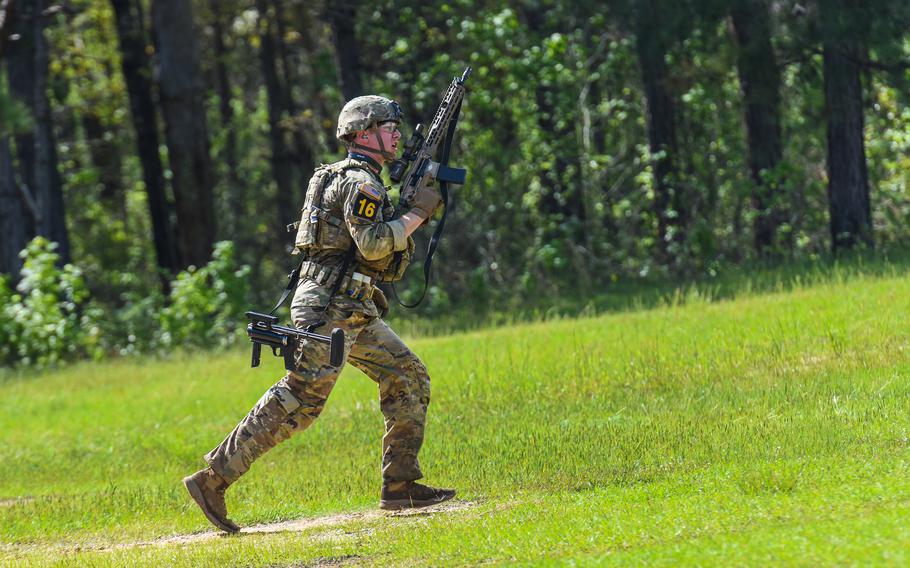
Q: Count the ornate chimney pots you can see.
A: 0